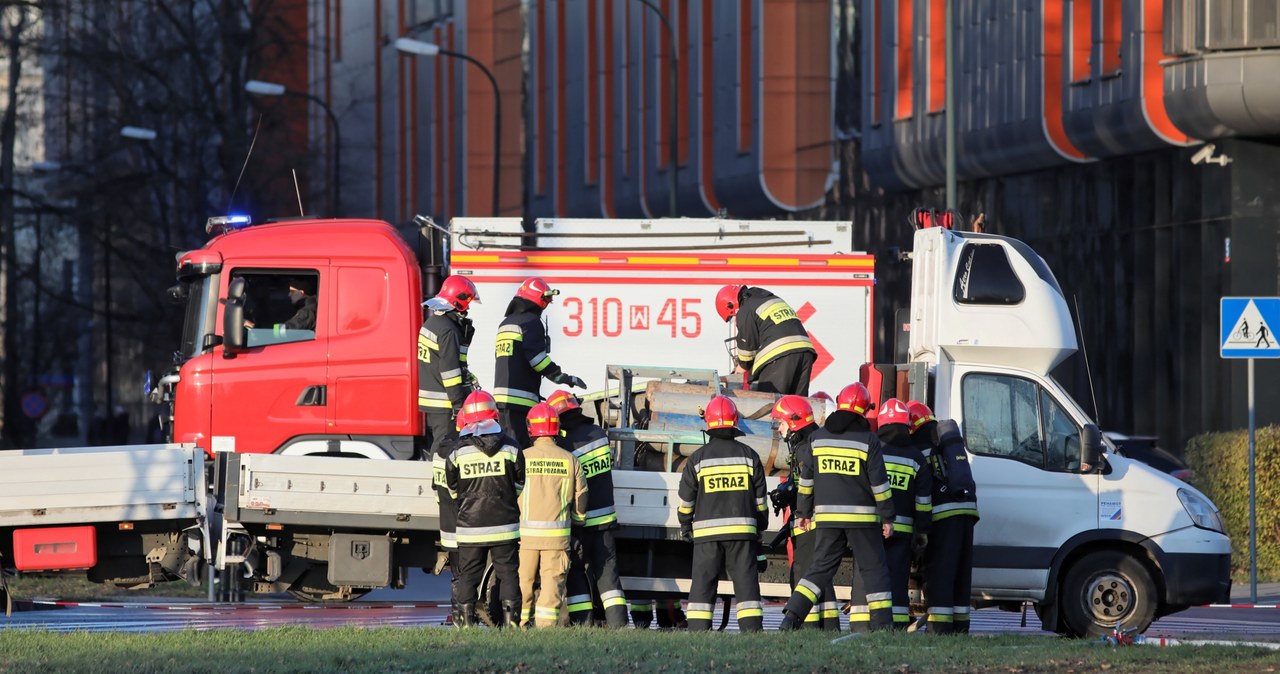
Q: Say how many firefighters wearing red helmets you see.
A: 13